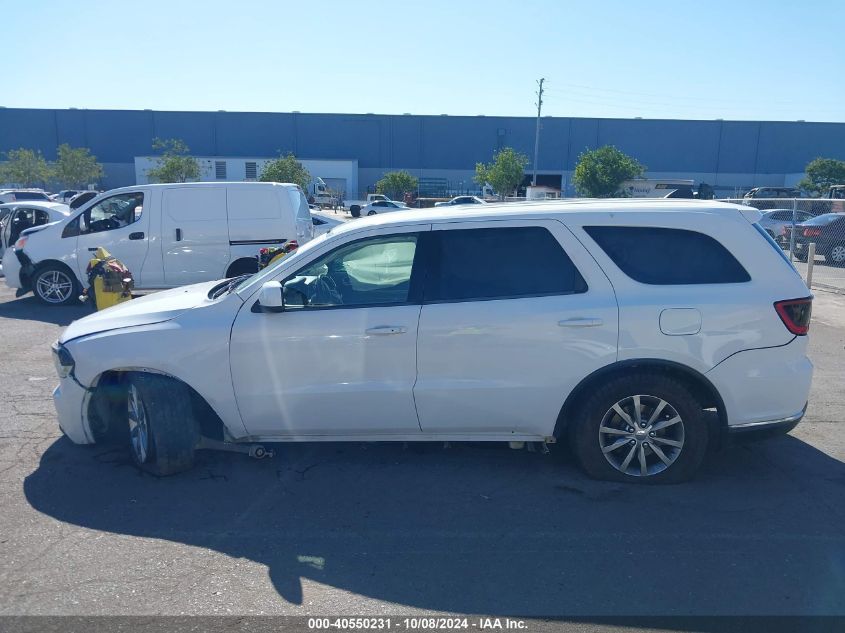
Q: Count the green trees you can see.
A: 8